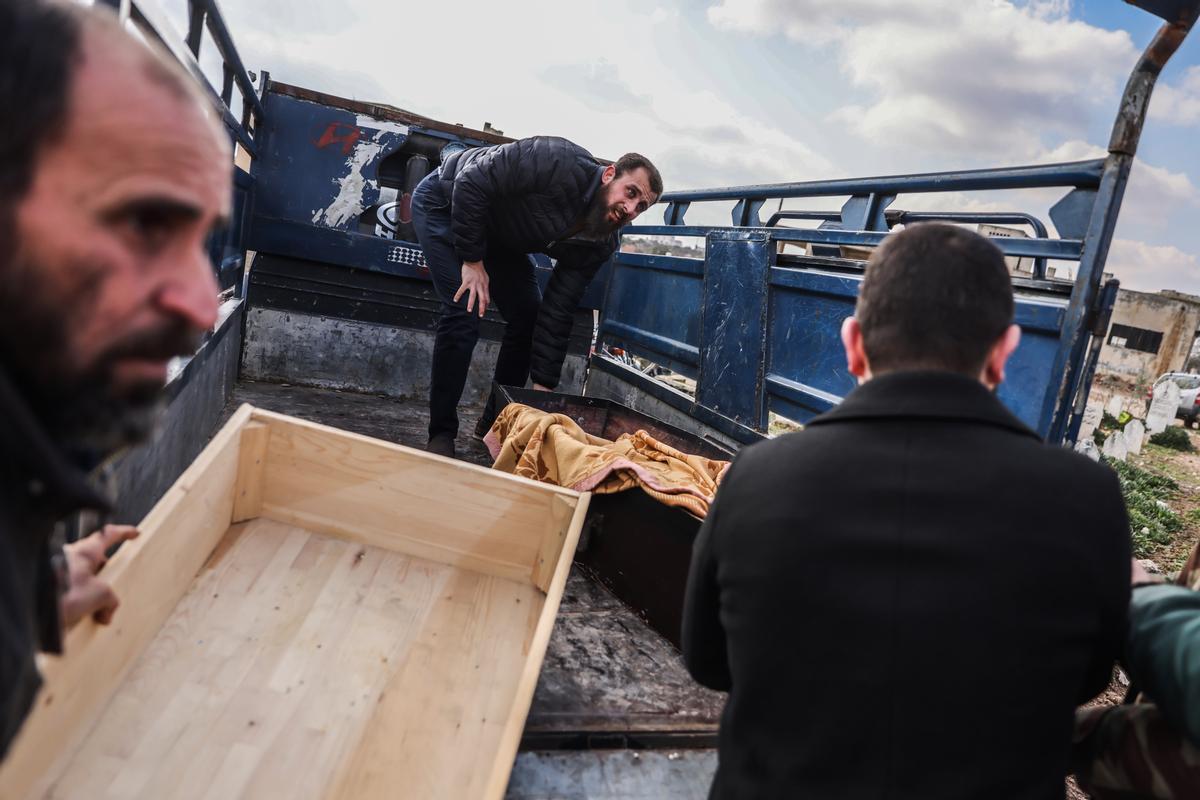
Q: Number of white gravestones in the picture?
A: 6